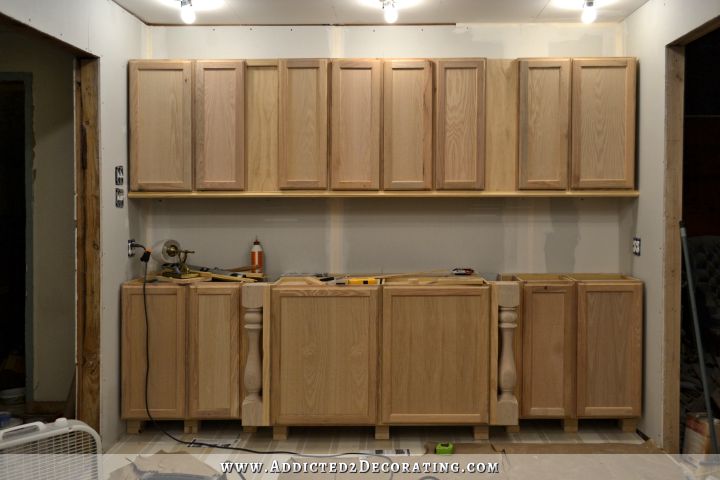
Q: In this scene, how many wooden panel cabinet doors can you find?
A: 14